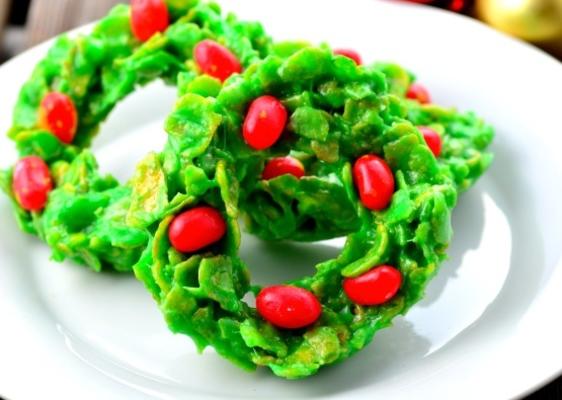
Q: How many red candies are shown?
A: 13